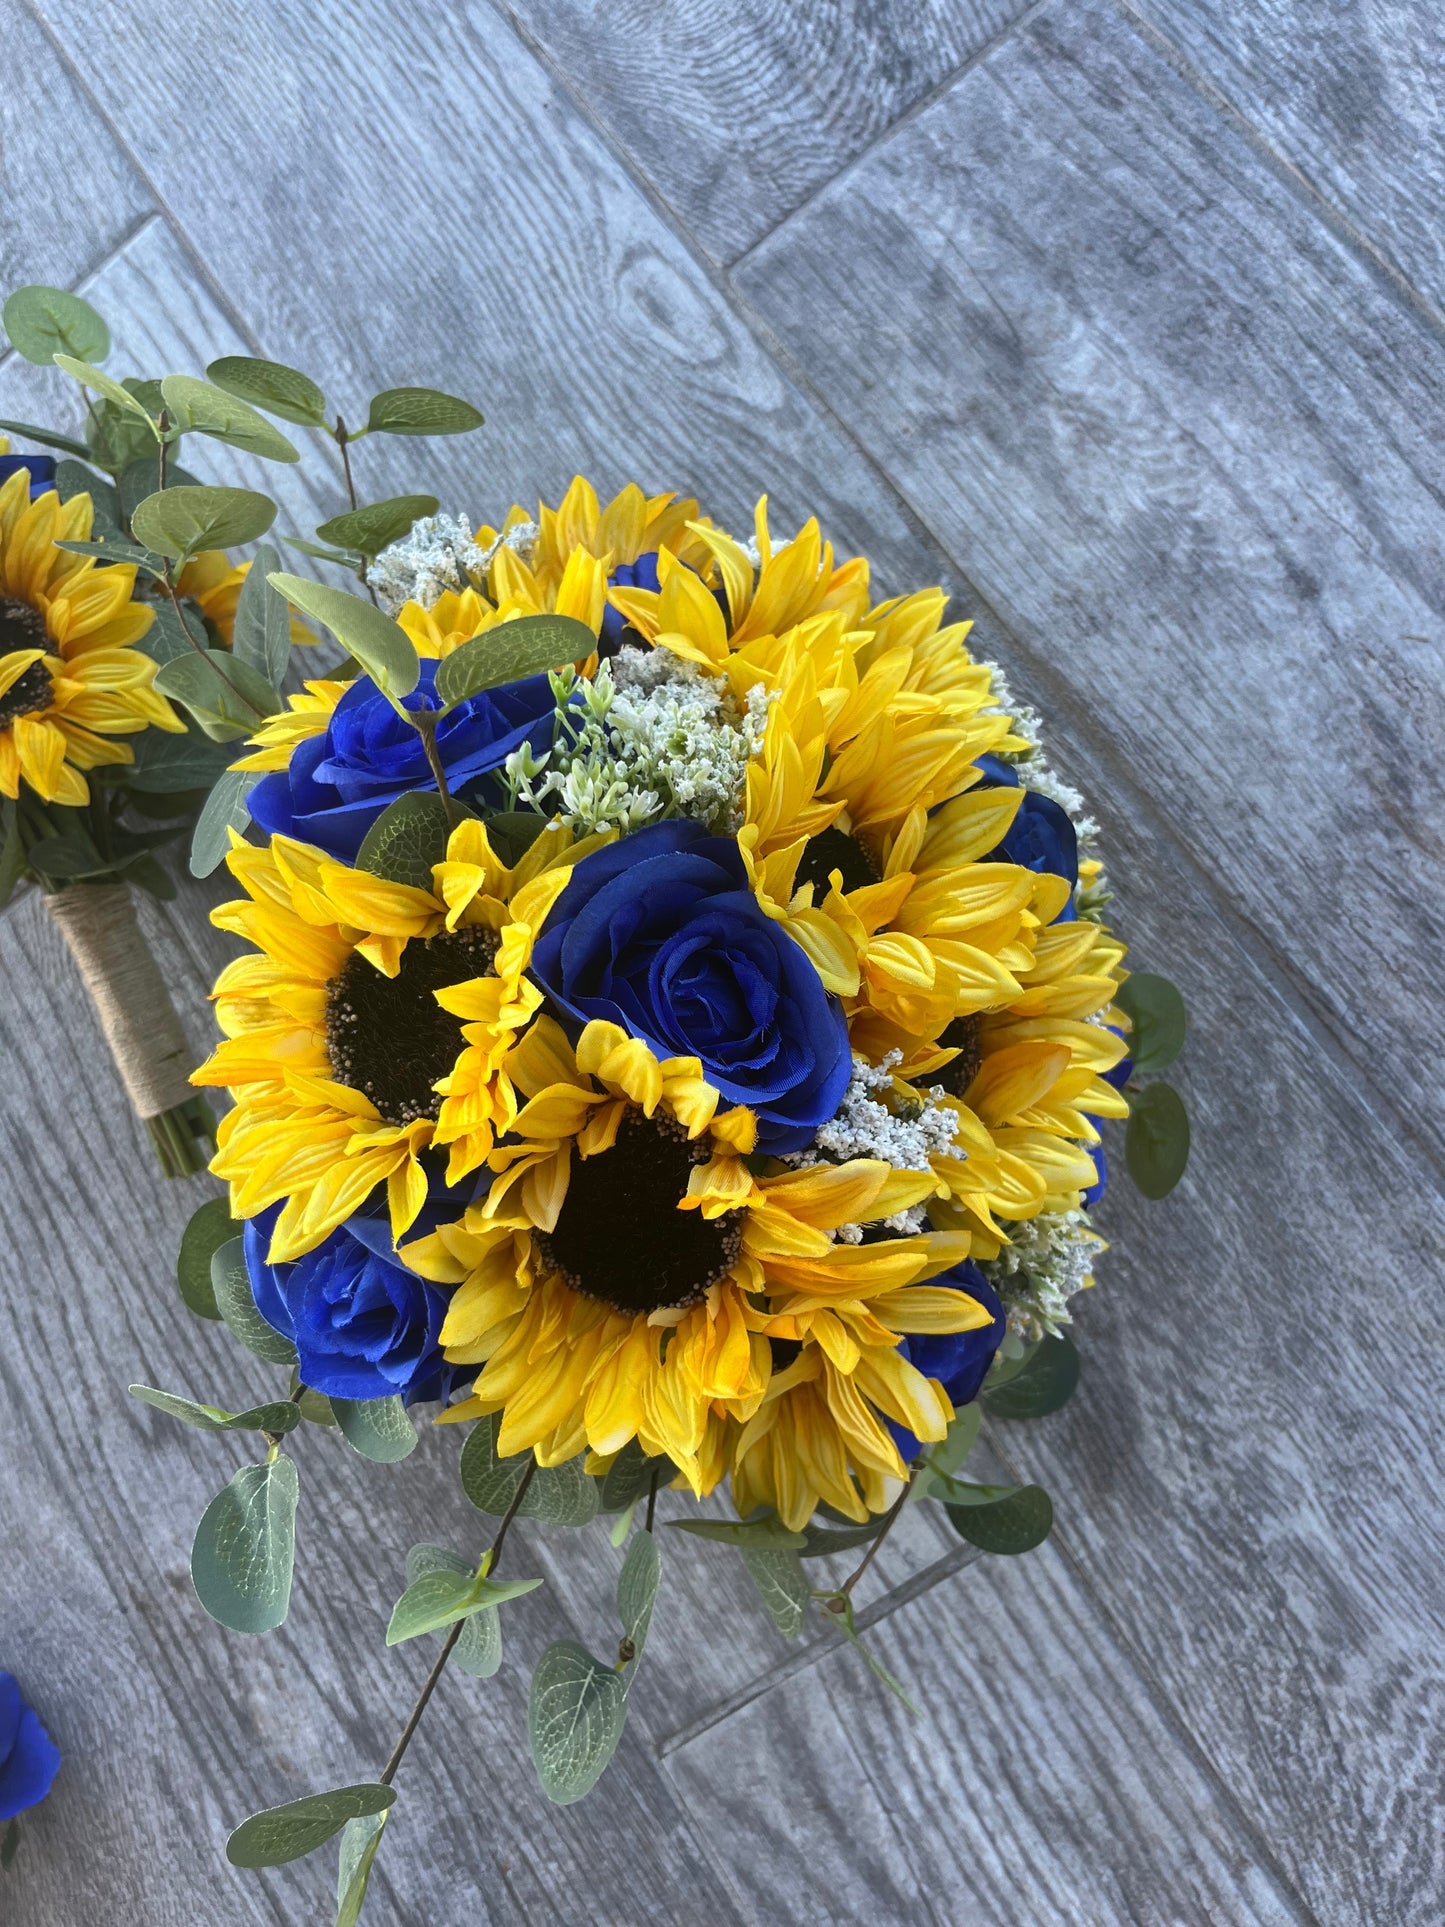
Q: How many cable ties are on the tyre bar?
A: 0